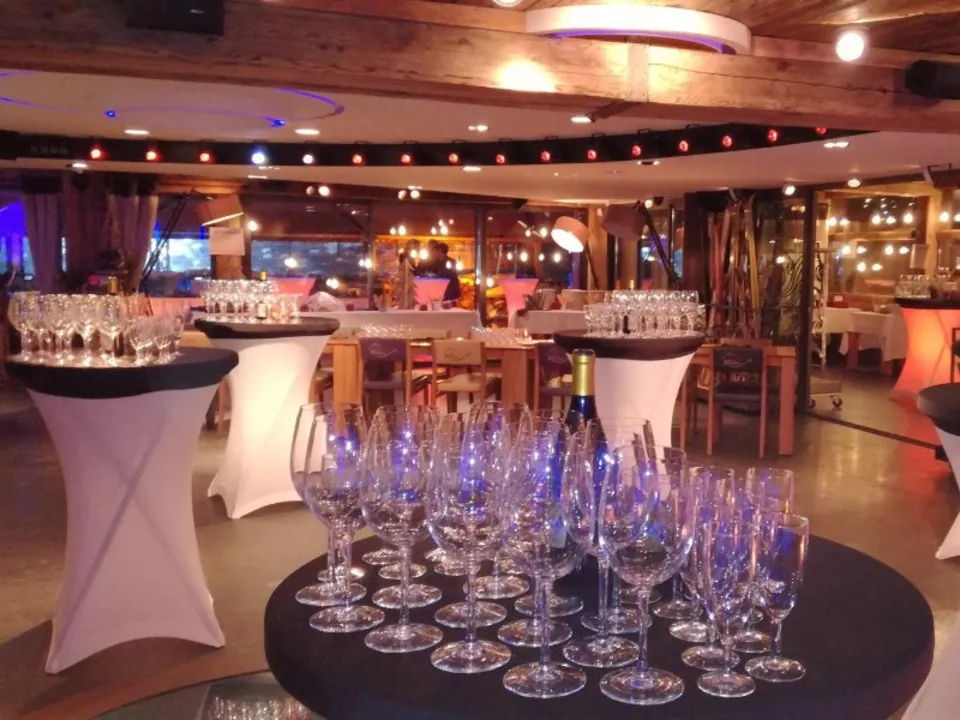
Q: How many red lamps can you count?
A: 14